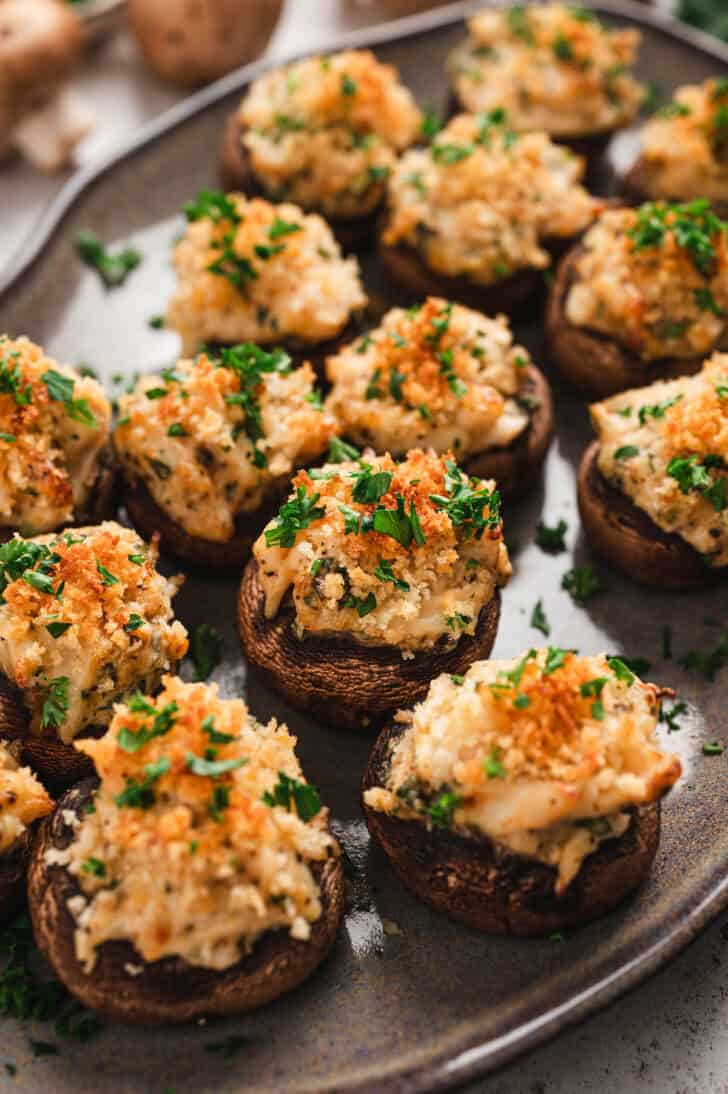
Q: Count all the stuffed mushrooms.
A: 15